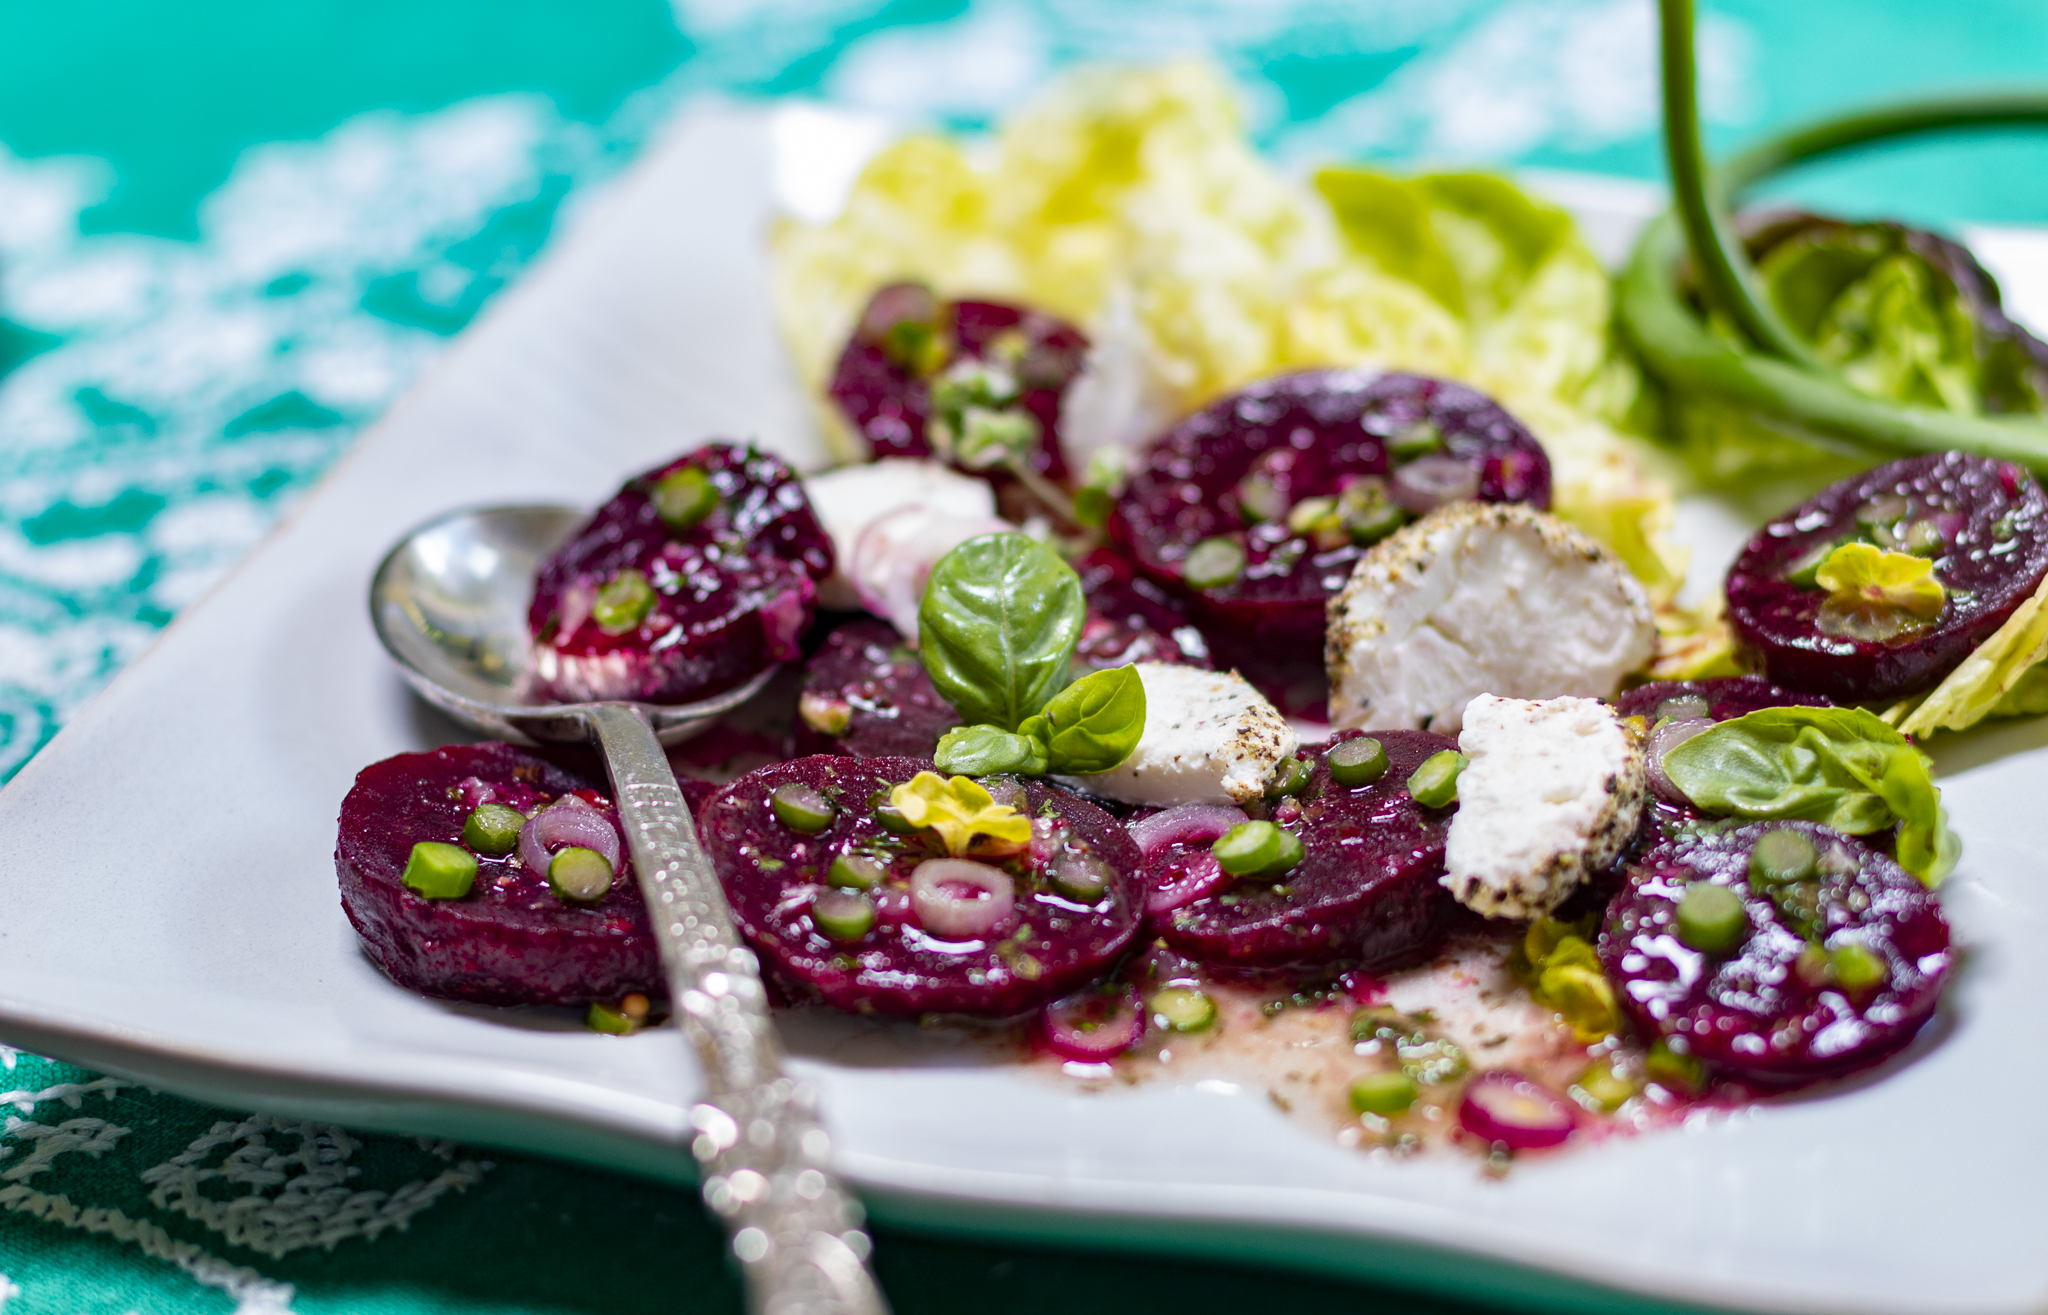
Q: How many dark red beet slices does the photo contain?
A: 11